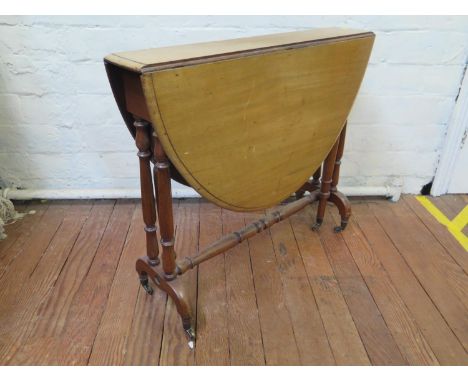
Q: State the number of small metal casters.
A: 4